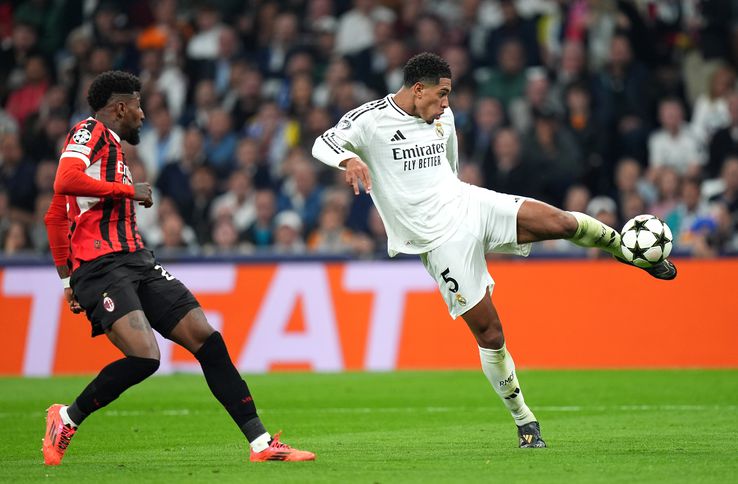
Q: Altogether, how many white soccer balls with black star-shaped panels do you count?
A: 1